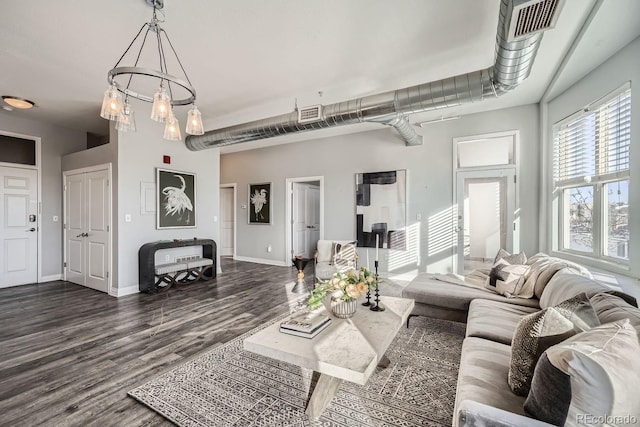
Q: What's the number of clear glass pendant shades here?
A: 5